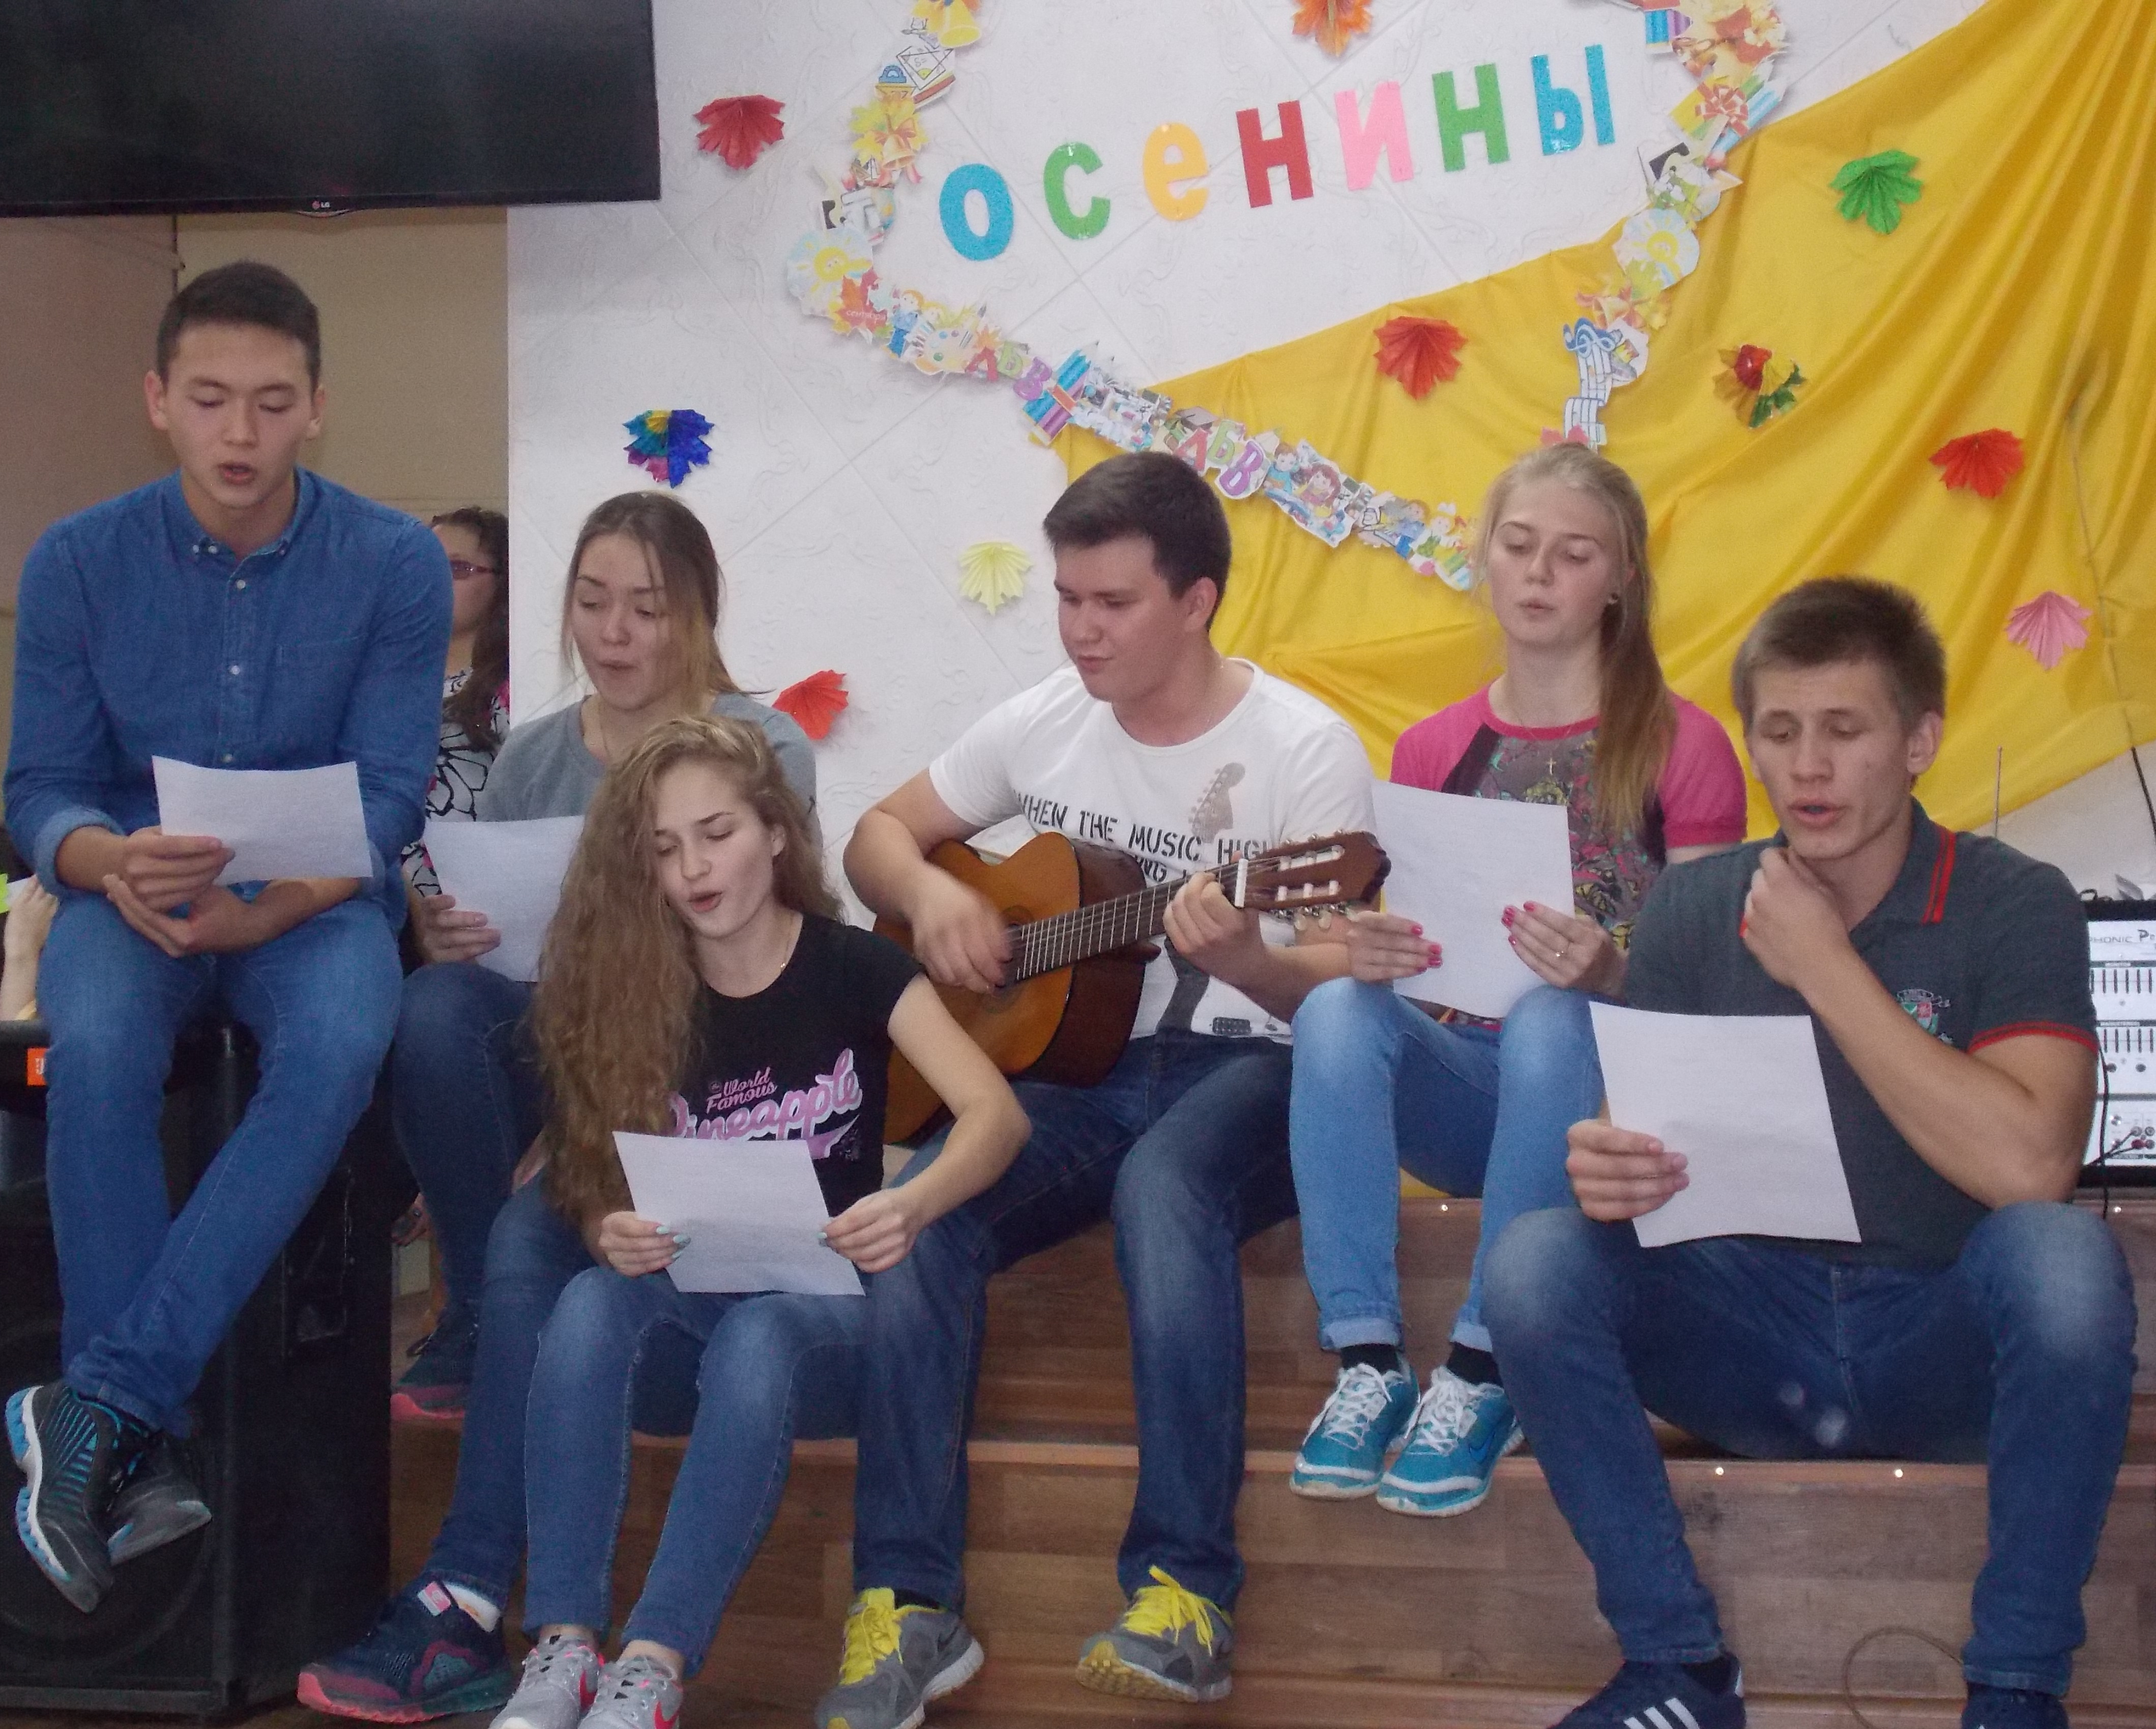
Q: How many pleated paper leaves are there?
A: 10